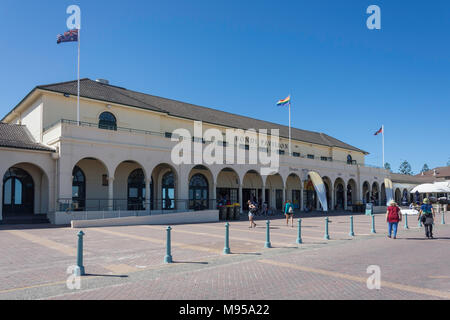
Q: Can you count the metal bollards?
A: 11